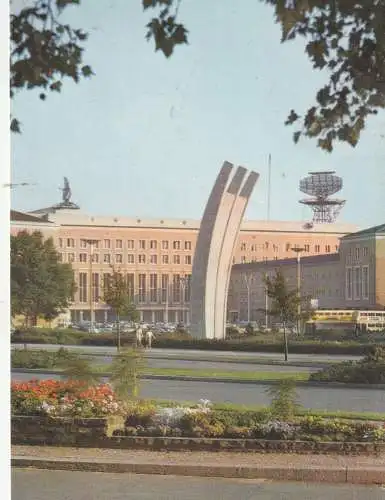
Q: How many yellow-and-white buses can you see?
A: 2